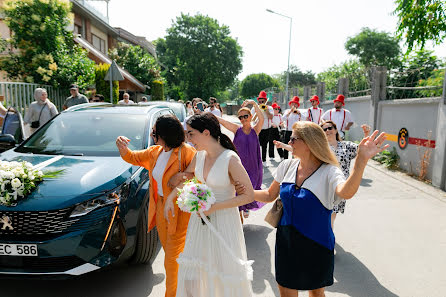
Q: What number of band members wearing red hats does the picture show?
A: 5